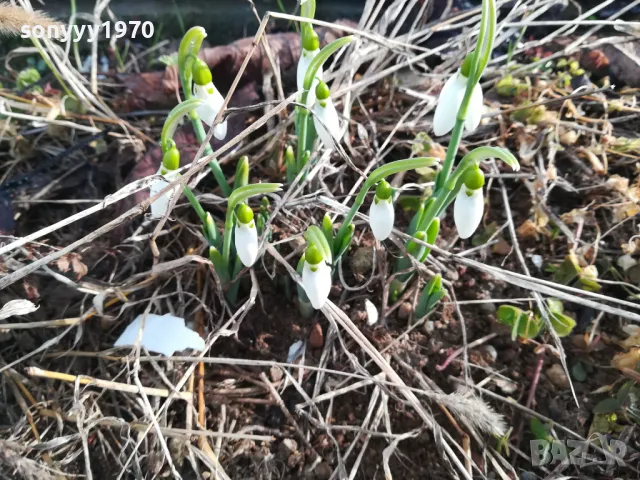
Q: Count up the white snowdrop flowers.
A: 9